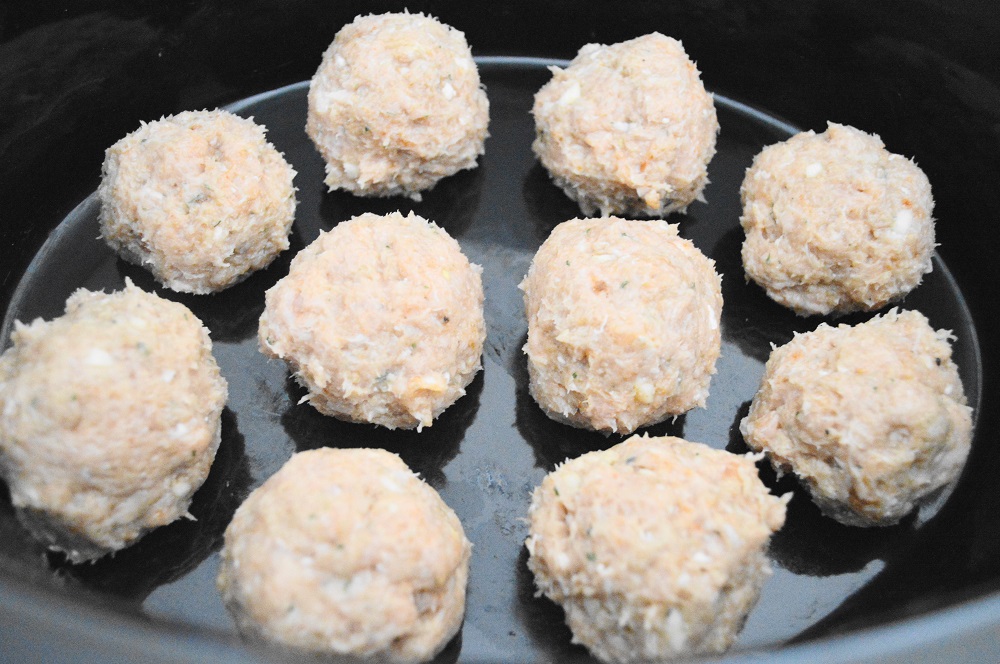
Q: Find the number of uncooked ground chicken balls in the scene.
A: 10